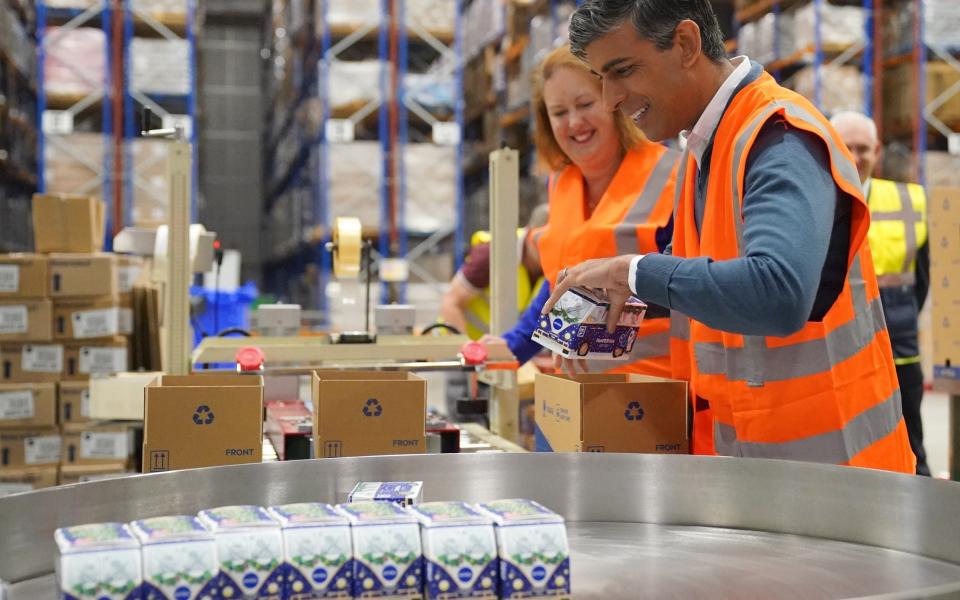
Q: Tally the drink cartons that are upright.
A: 7